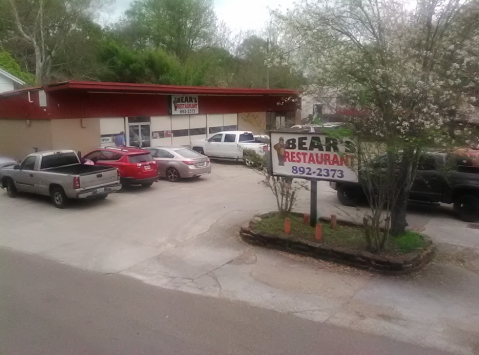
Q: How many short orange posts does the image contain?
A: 4